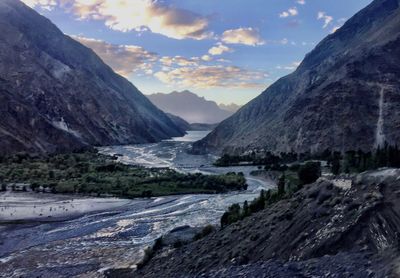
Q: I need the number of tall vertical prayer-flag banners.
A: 0